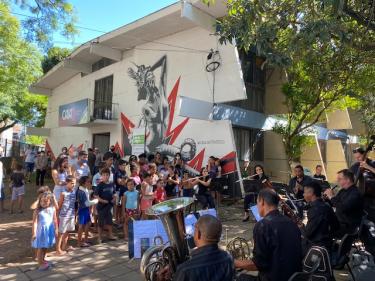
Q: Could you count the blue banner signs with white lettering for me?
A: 1